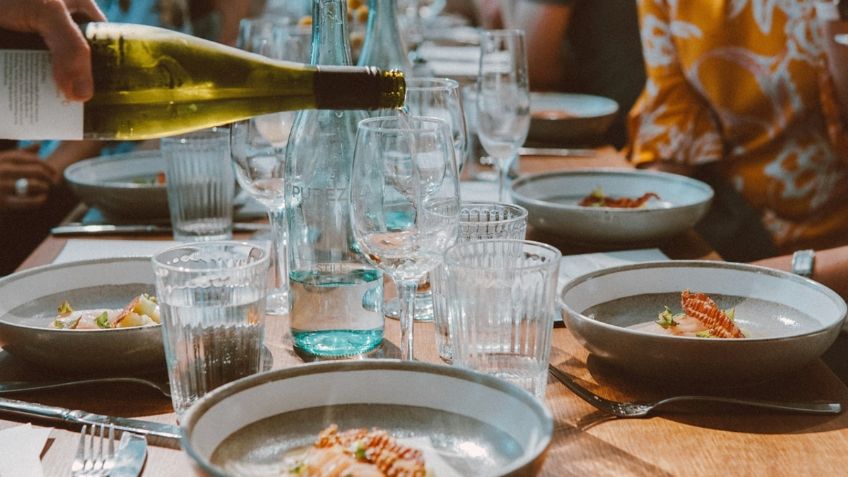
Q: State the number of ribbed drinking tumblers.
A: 4